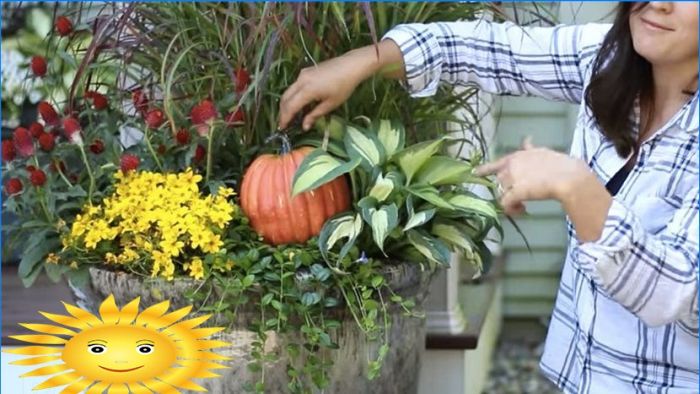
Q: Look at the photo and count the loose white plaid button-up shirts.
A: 1